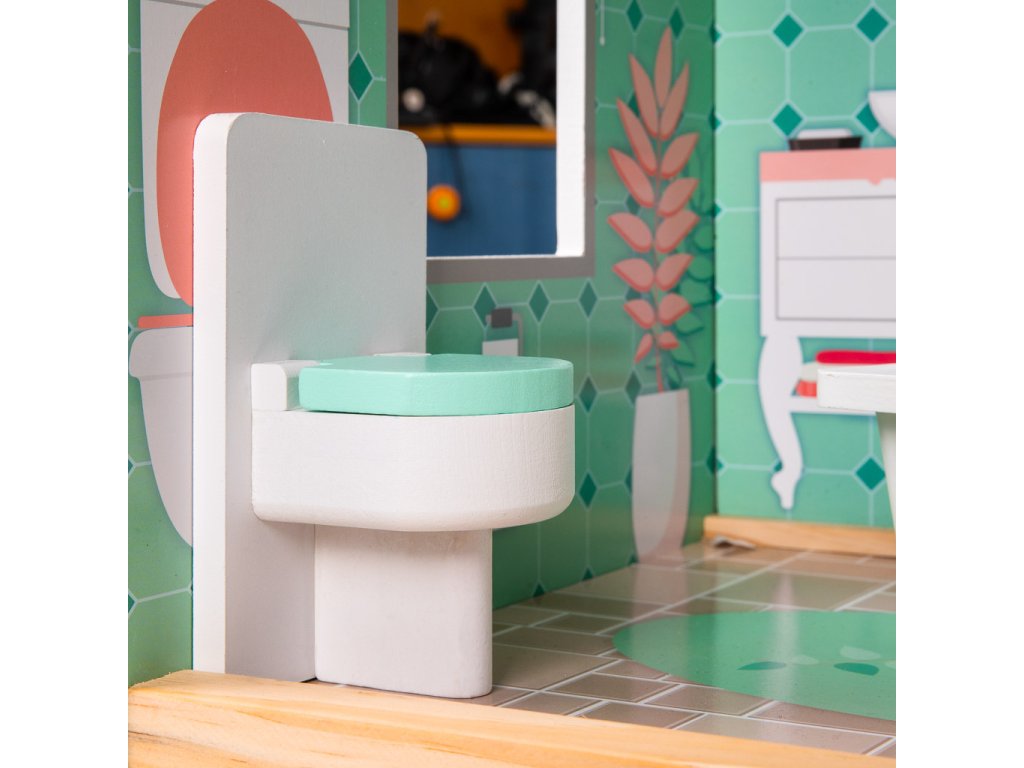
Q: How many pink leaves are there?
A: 15